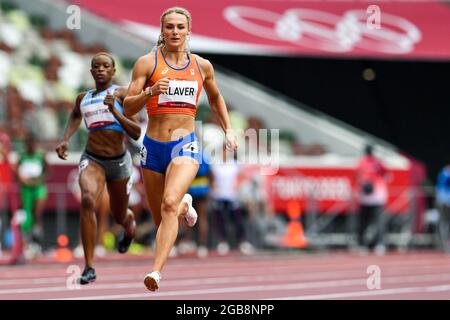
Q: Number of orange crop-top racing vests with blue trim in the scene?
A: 1